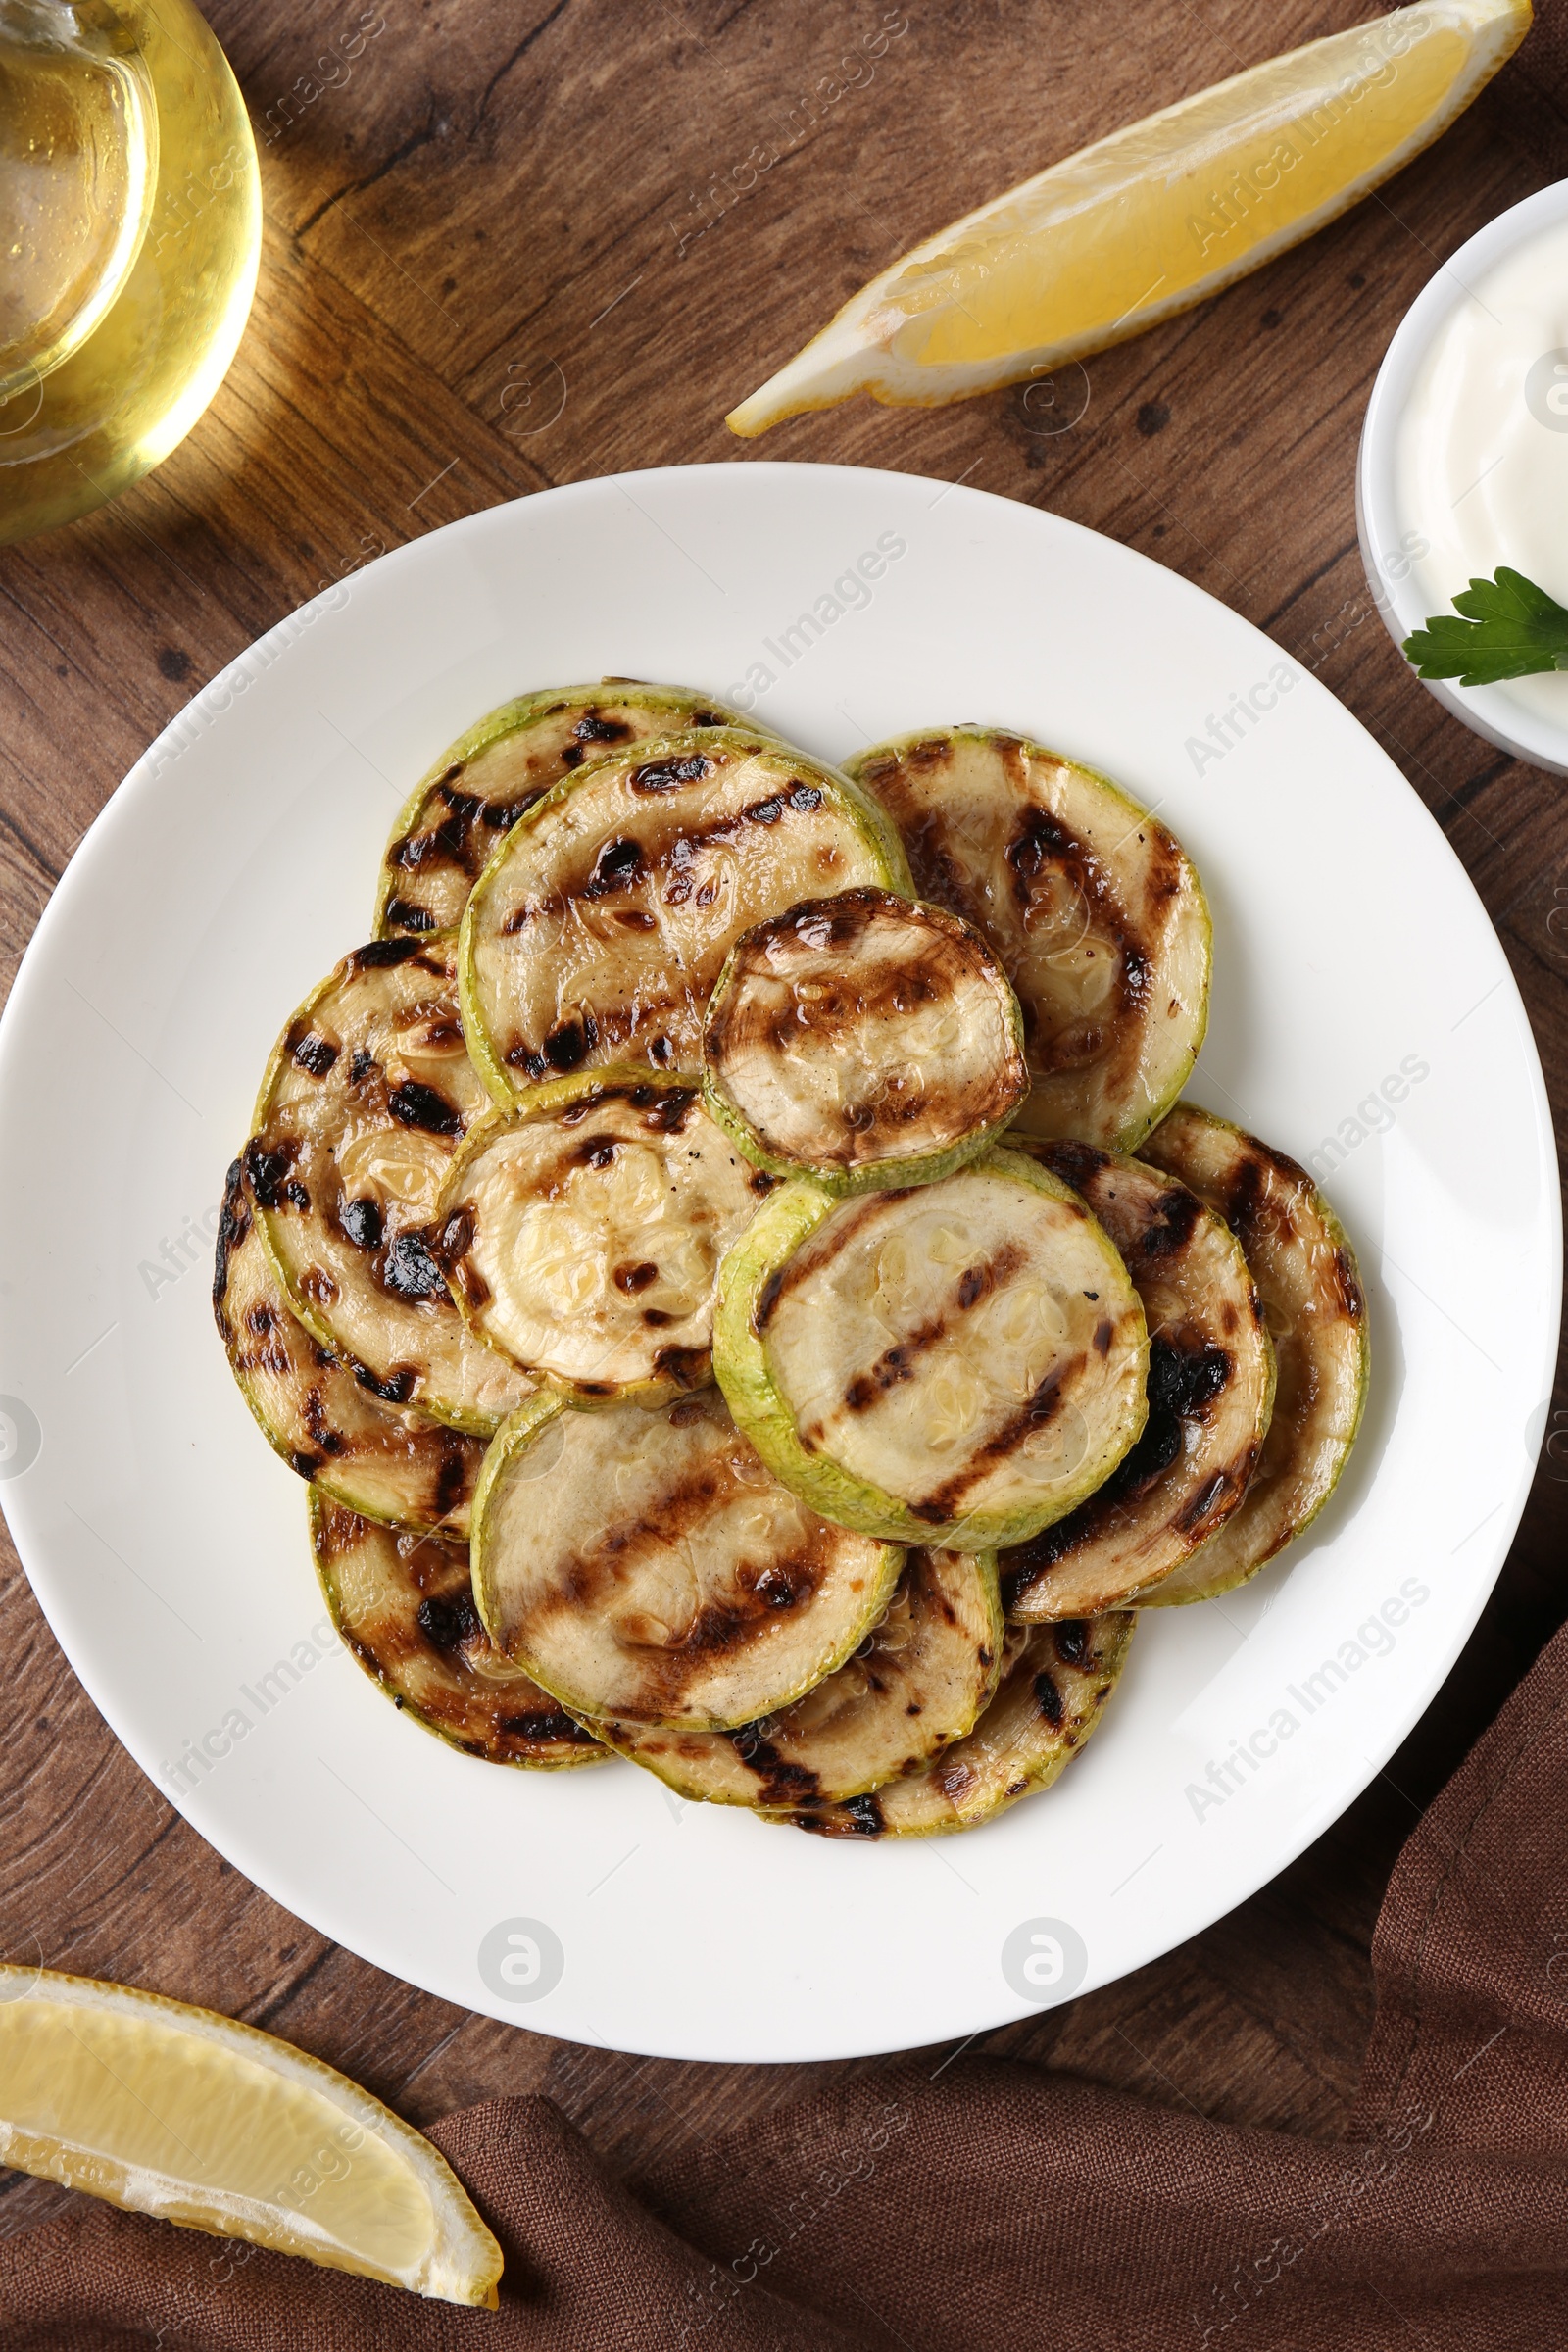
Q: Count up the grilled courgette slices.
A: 14